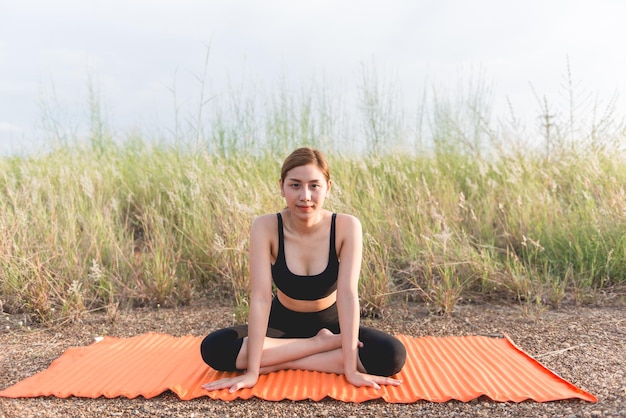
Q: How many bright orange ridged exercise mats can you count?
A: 1